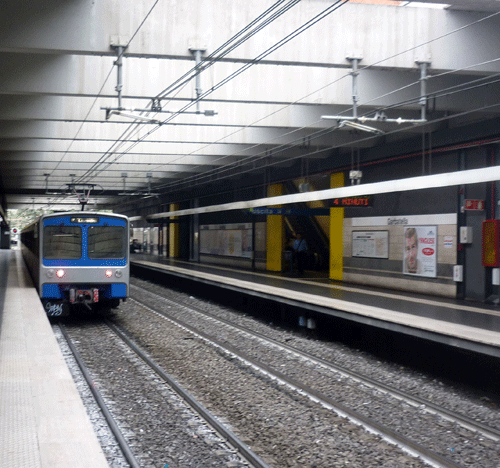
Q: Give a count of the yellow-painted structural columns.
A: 3